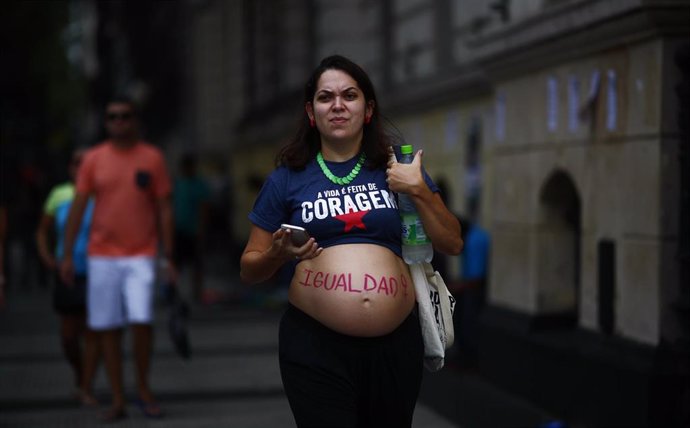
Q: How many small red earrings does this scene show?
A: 2